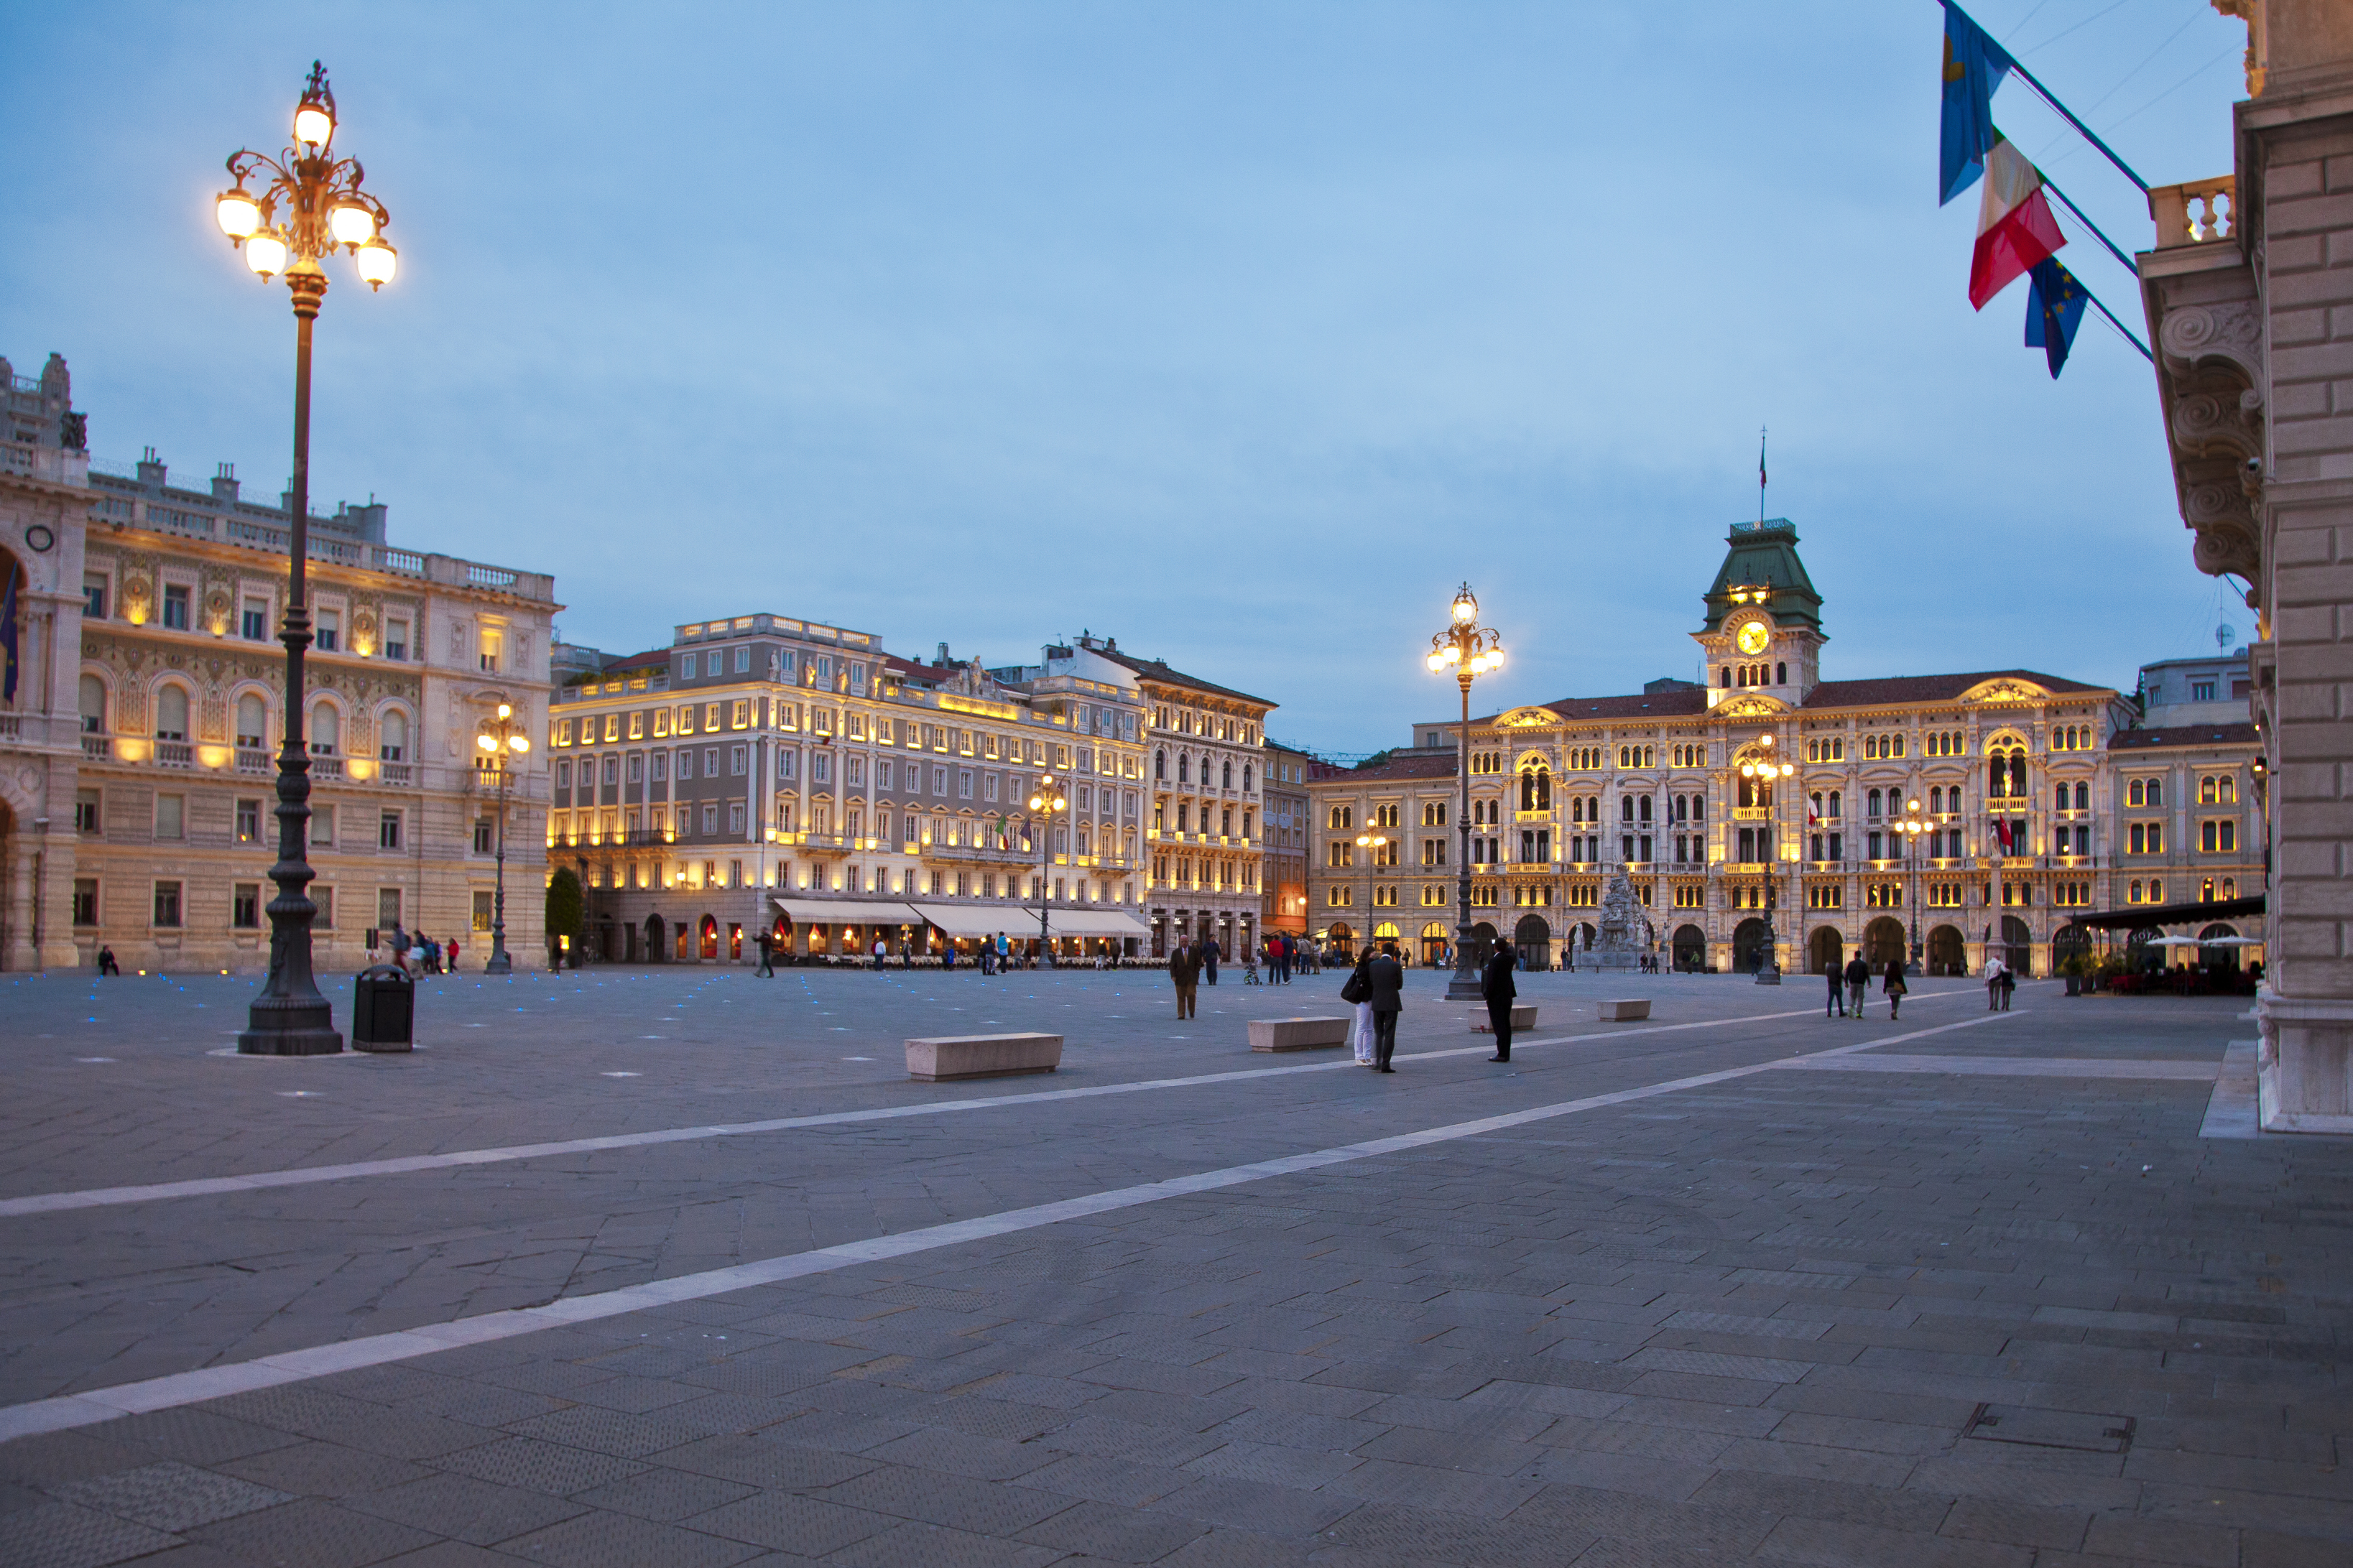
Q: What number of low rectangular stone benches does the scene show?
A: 4